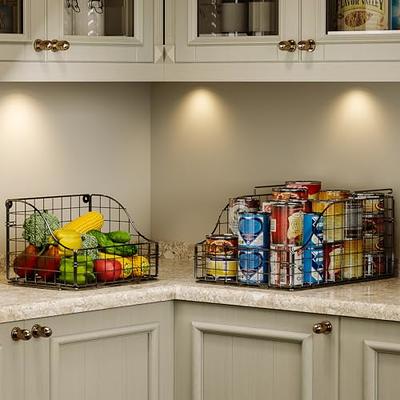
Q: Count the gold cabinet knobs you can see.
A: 7